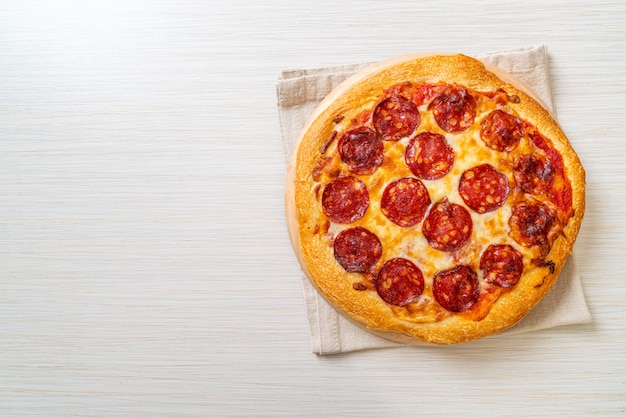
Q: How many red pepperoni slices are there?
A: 15